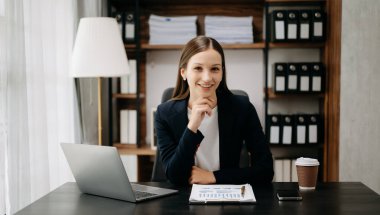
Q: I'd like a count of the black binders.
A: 14